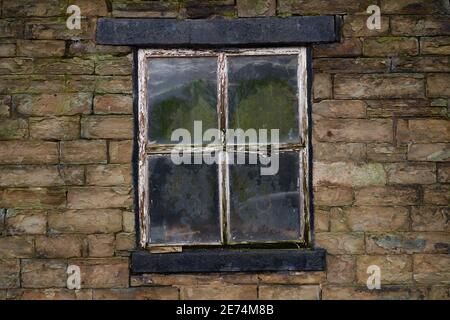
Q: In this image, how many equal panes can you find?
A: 4